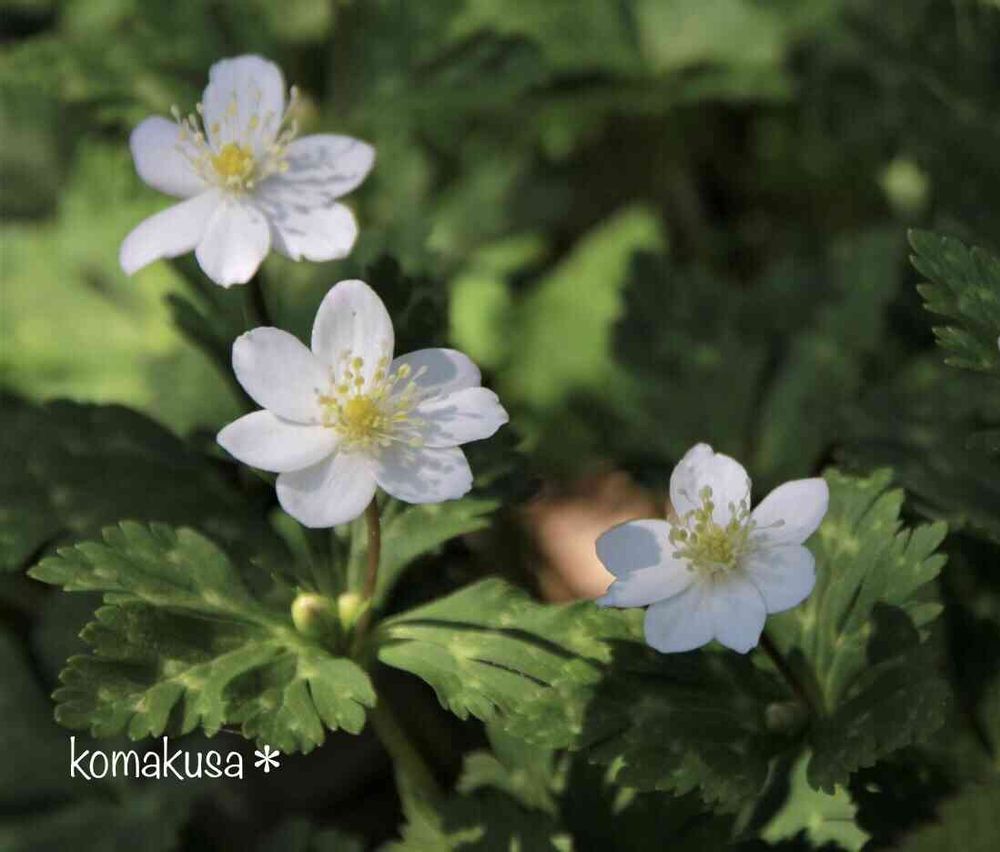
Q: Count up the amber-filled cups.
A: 0